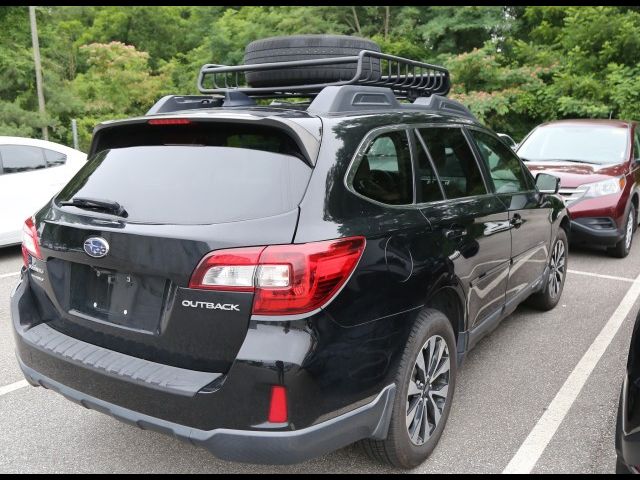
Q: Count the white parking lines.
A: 4